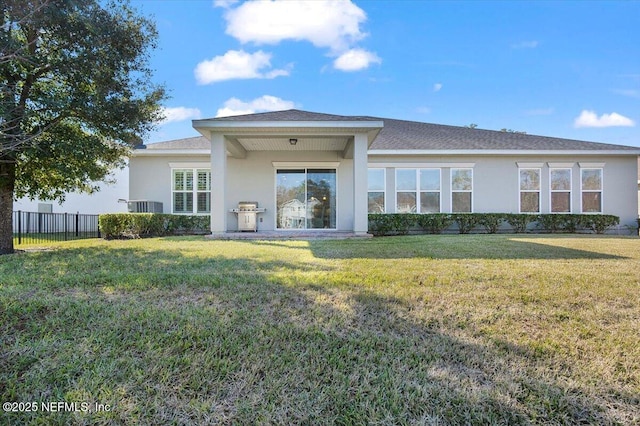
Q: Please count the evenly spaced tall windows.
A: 3